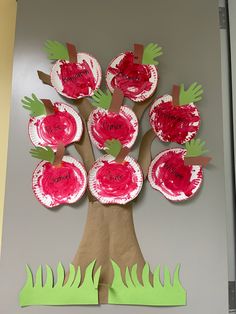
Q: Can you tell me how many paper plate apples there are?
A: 8